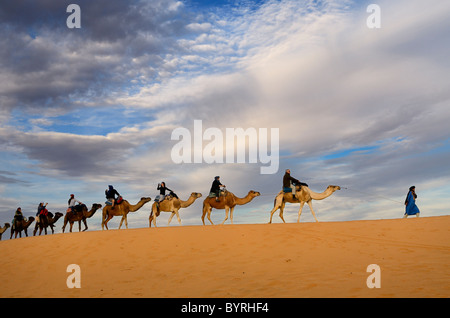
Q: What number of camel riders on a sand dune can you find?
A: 7